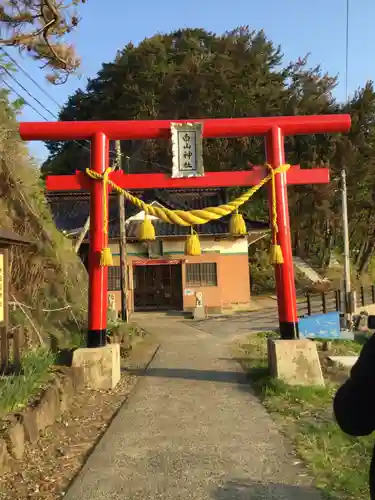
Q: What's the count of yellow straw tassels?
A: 5